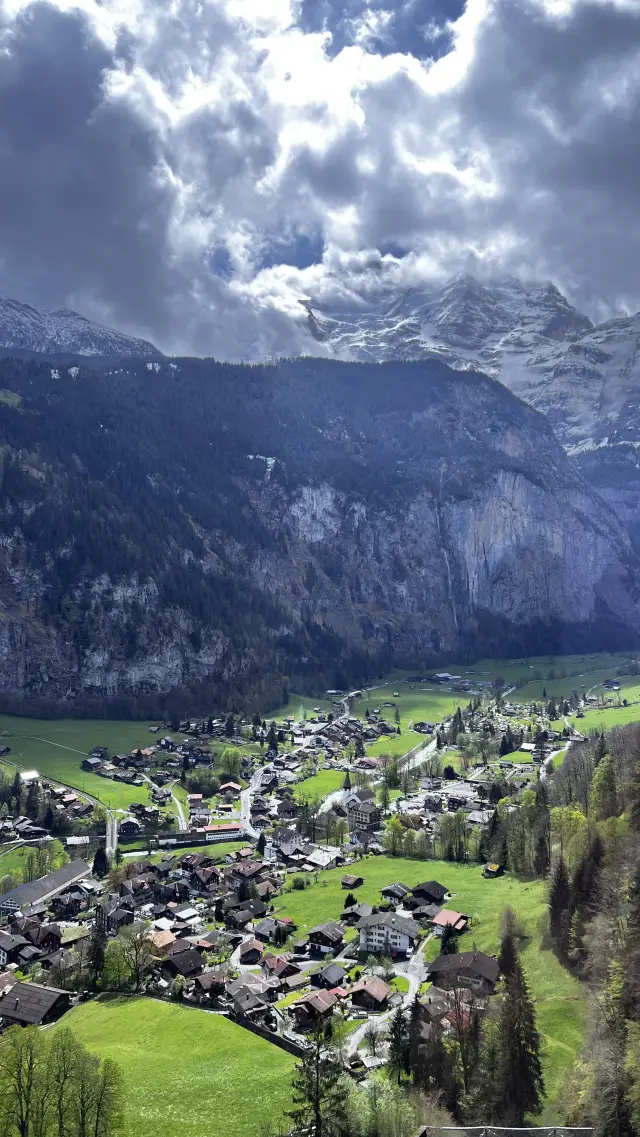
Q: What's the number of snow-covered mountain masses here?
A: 2